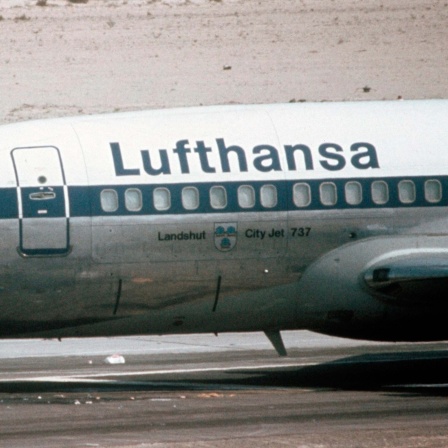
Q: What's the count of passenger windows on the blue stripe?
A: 13